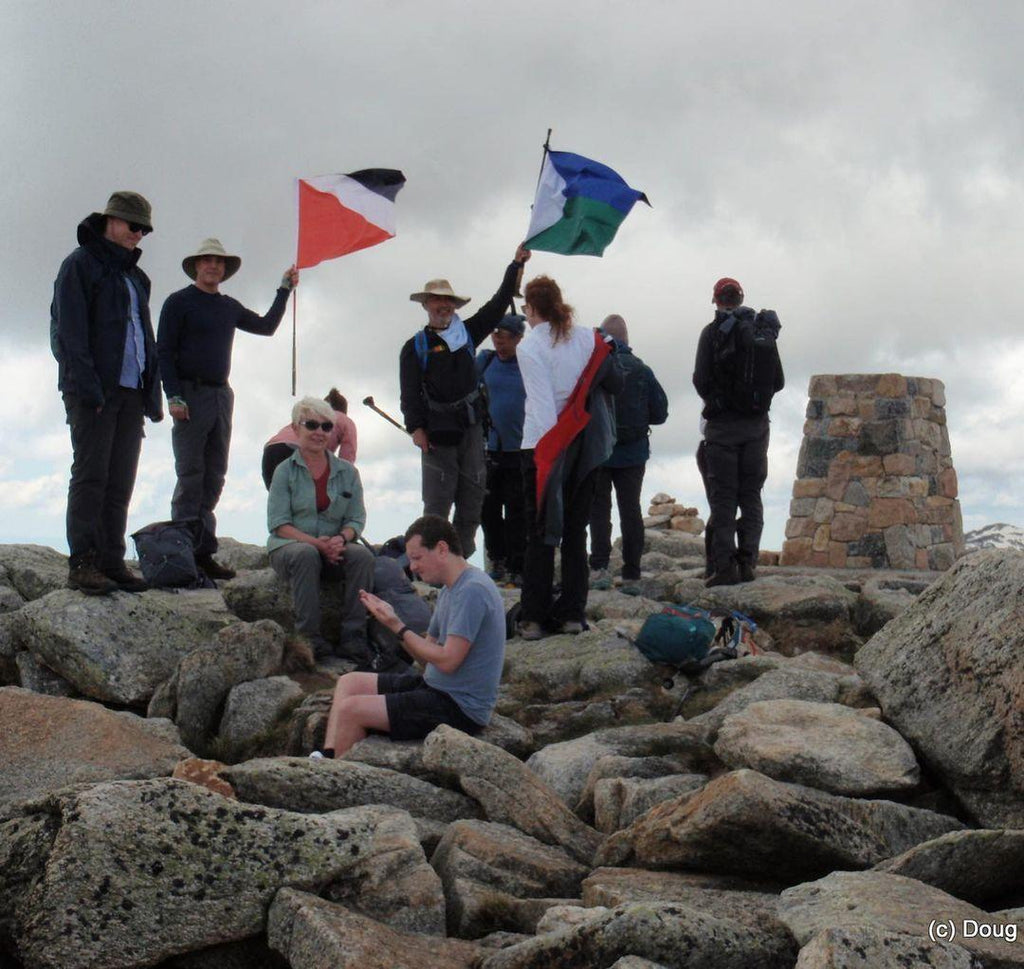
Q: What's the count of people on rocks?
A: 10